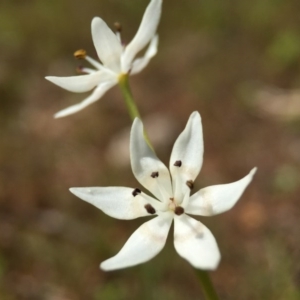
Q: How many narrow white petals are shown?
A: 11